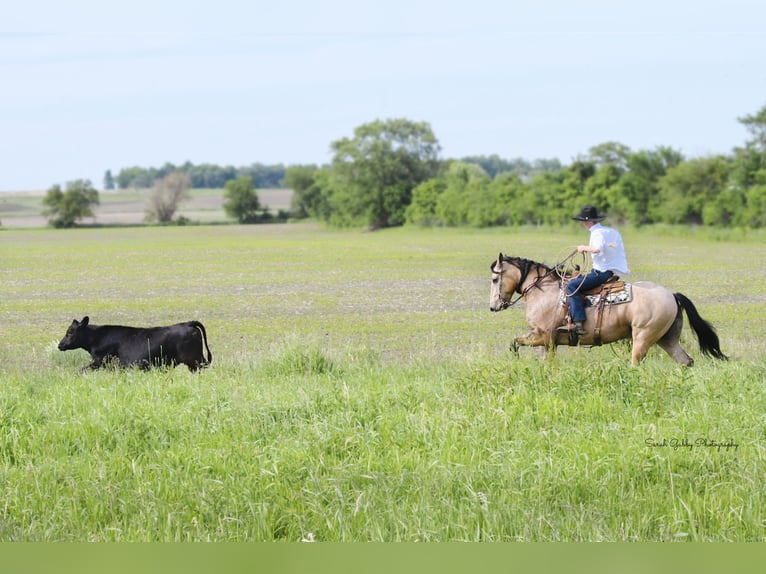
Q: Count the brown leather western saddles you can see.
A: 1